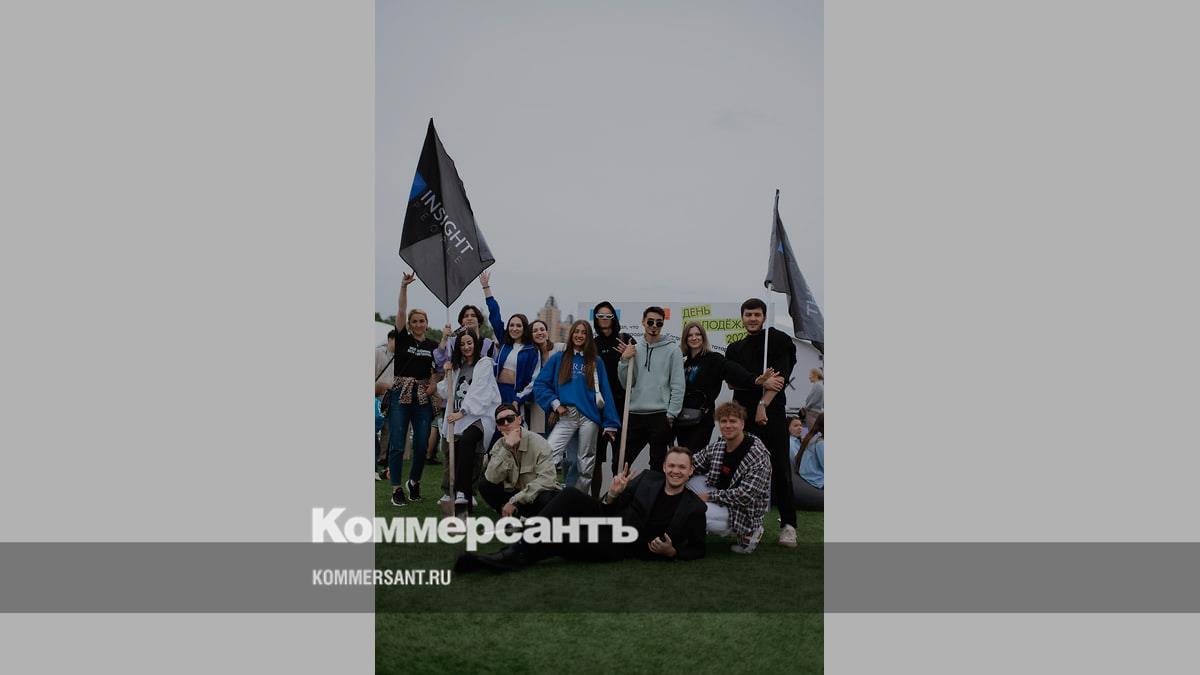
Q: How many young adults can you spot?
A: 13